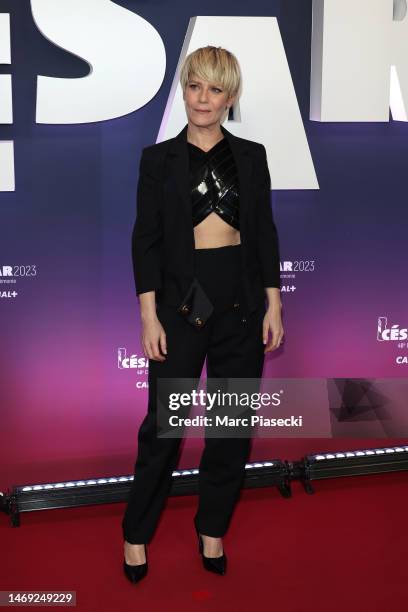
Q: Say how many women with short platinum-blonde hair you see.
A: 1